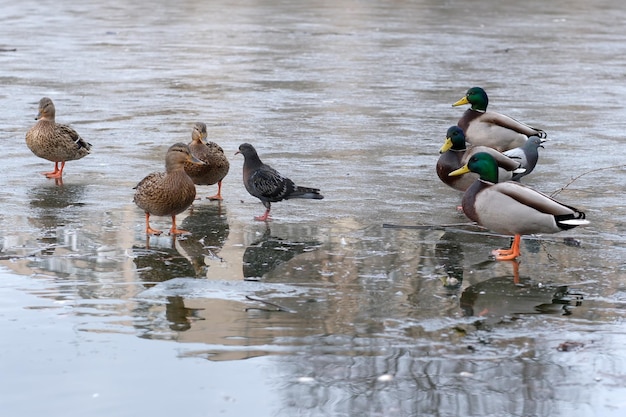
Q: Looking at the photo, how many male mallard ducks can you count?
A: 3